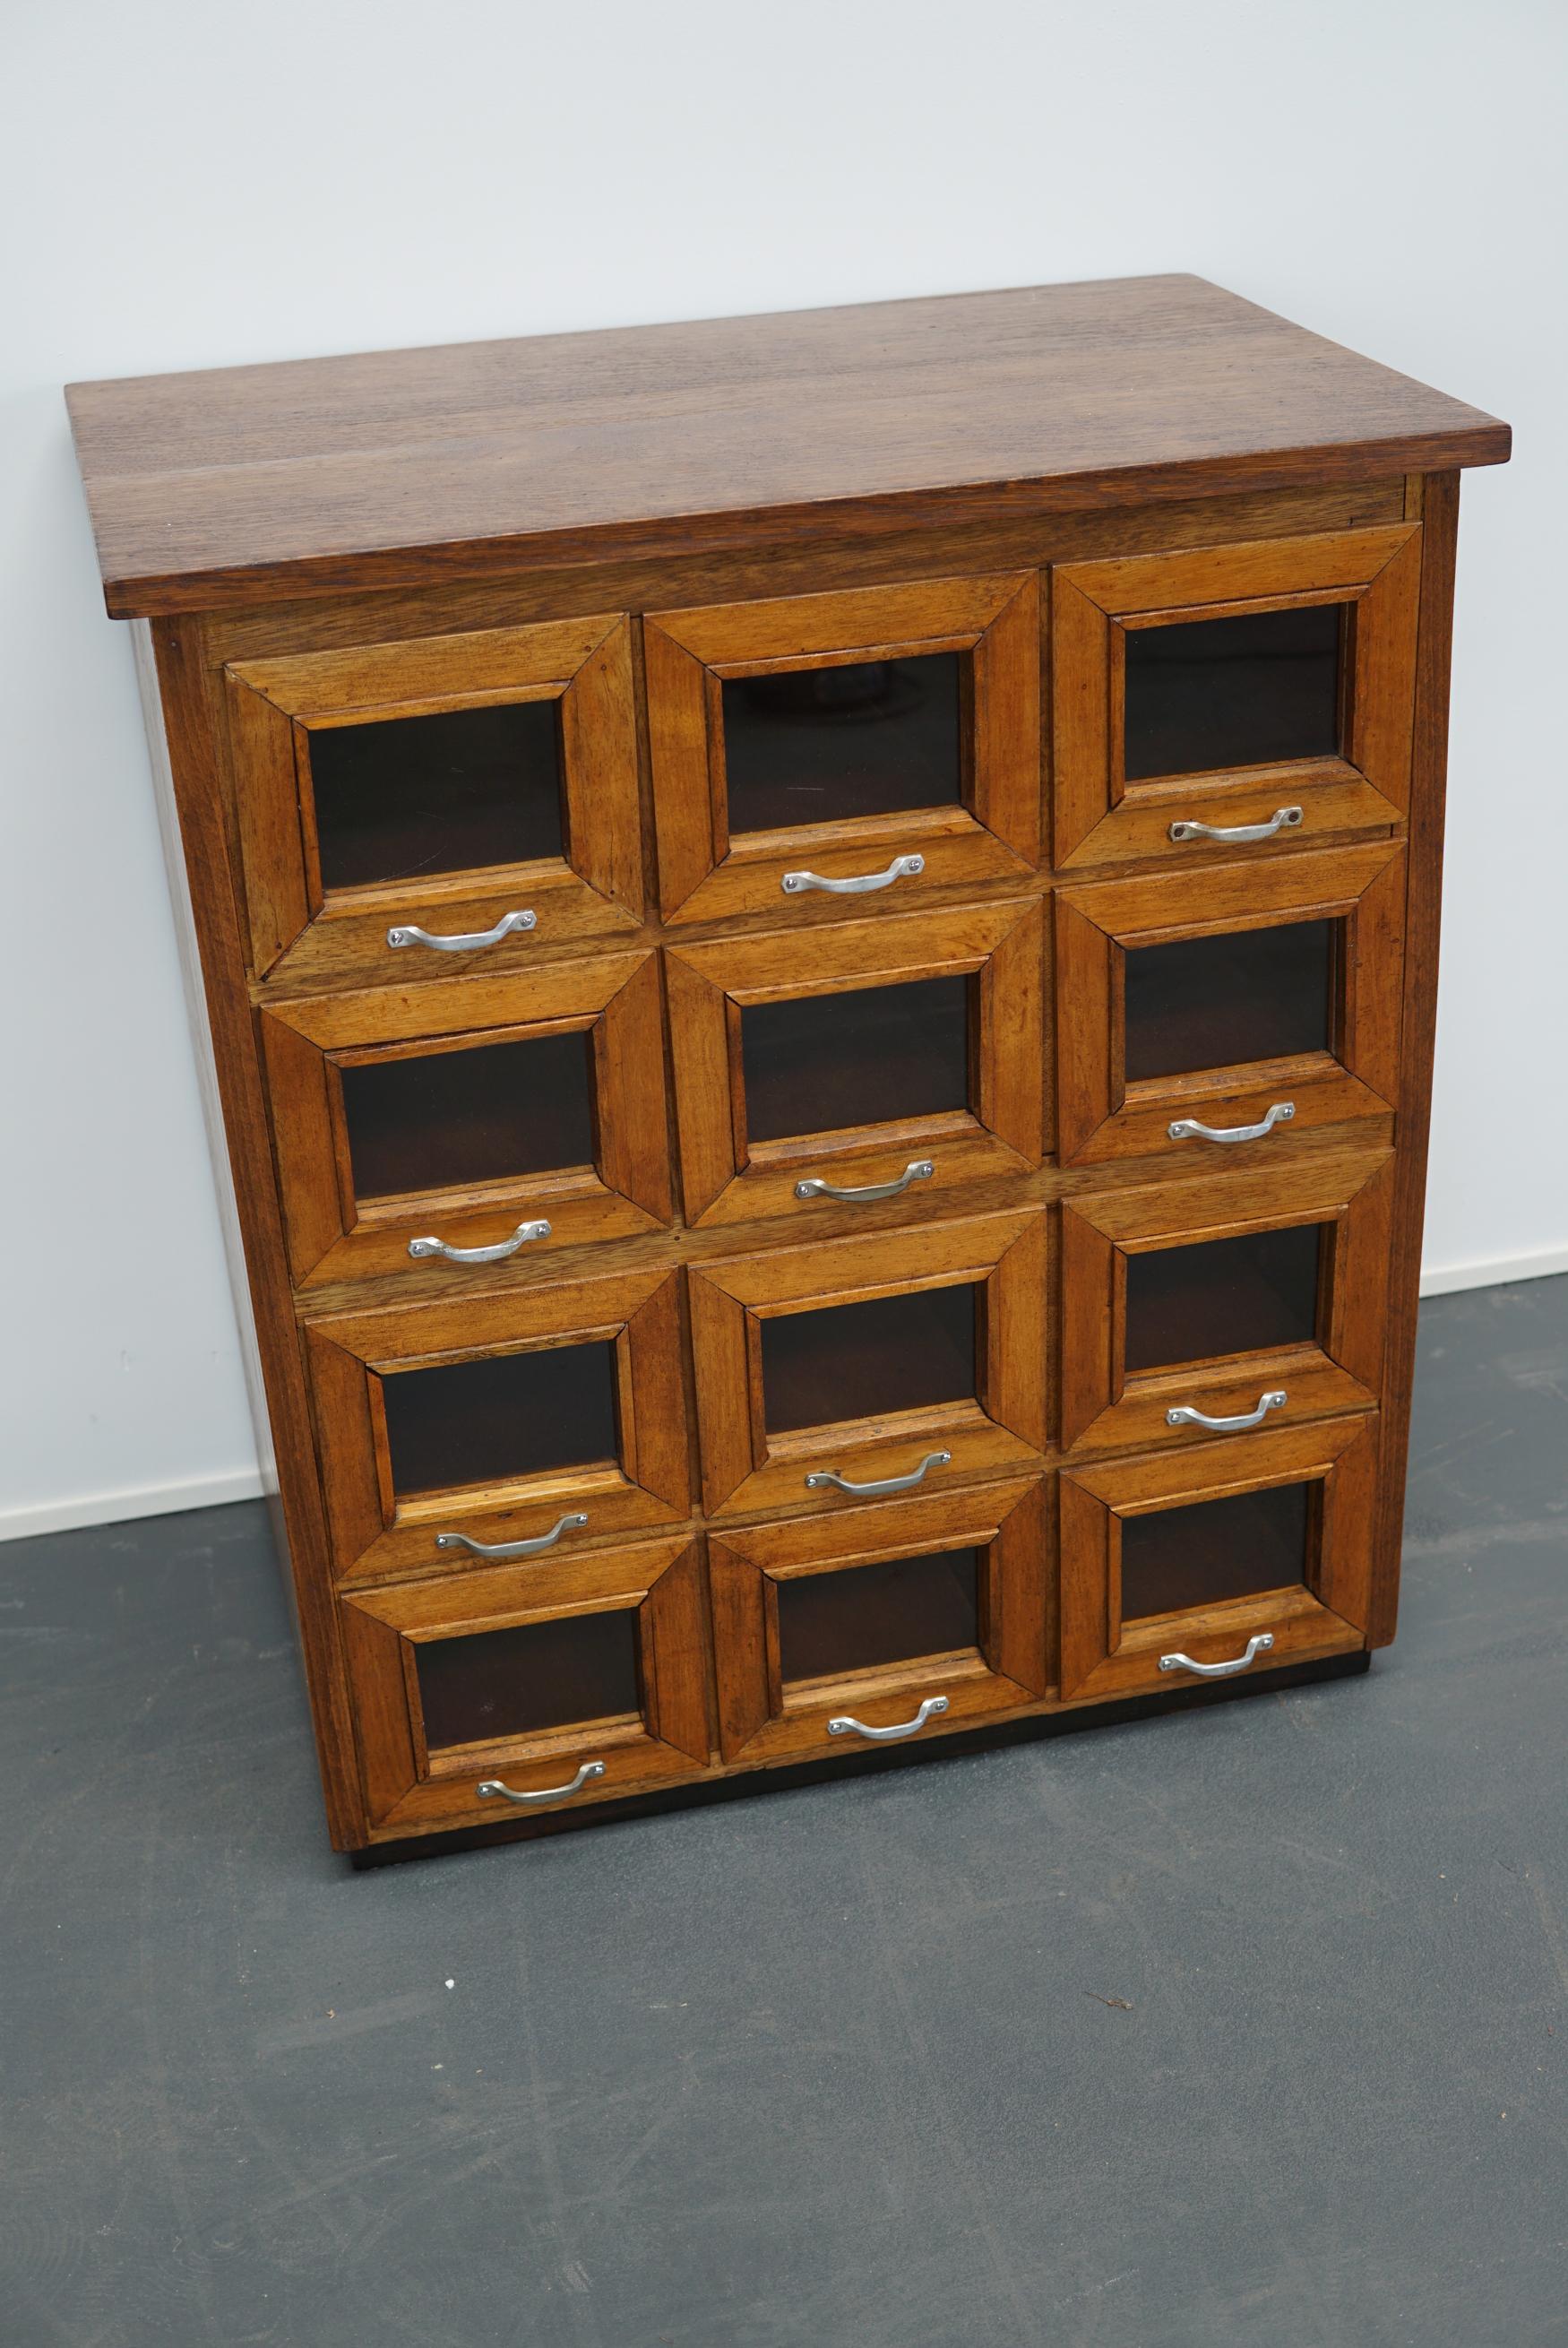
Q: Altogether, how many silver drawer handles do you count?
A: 12